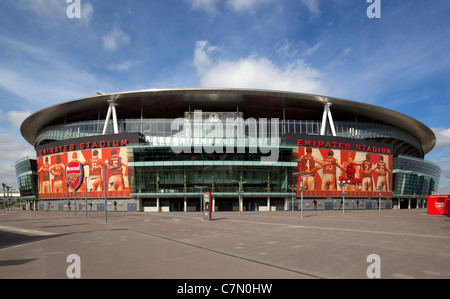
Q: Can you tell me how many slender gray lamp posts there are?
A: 13